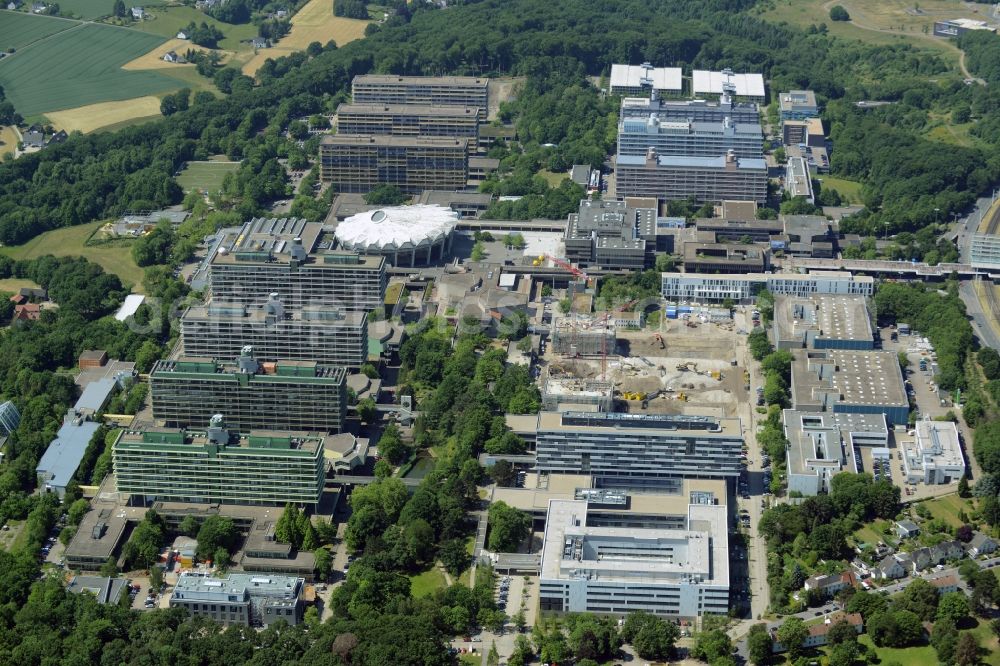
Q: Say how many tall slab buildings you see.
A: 11